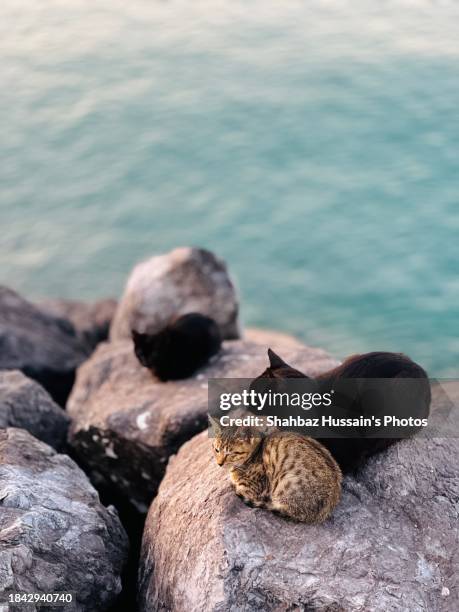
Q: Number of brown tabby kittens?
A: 1